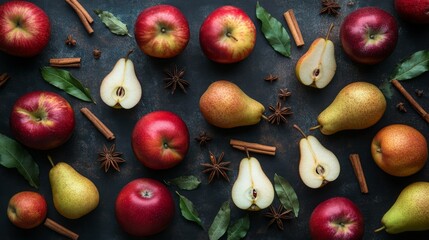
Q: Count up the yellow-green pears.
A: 3